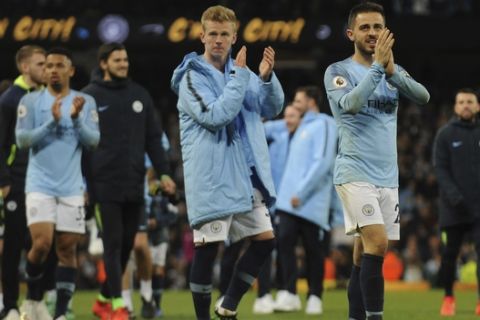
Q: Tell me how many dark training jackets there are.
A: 3